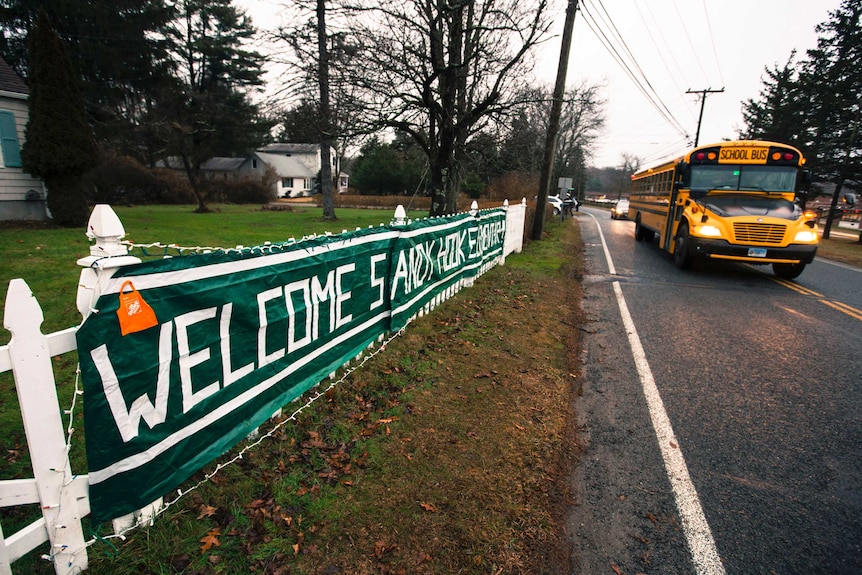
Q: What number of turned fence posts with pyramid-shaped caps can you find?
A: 5